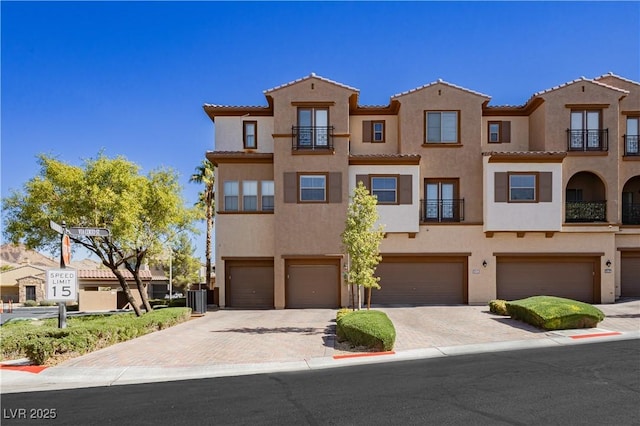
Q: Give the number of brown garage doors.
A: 5